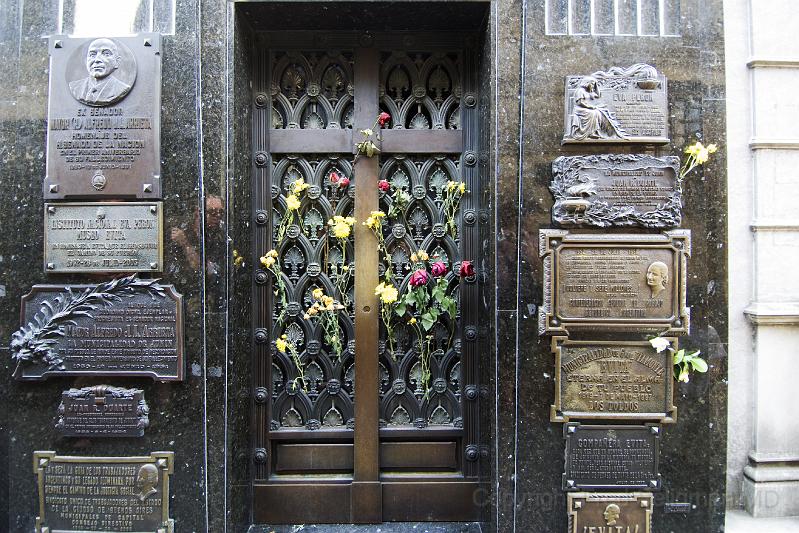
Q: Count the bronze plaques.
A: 11